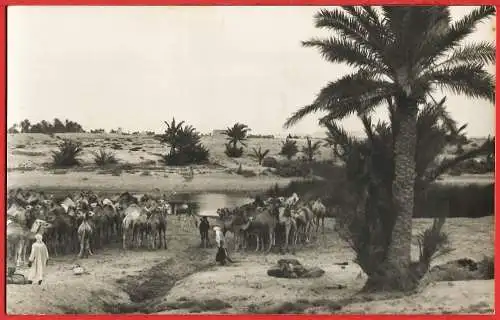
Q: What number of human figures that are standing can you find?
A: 3